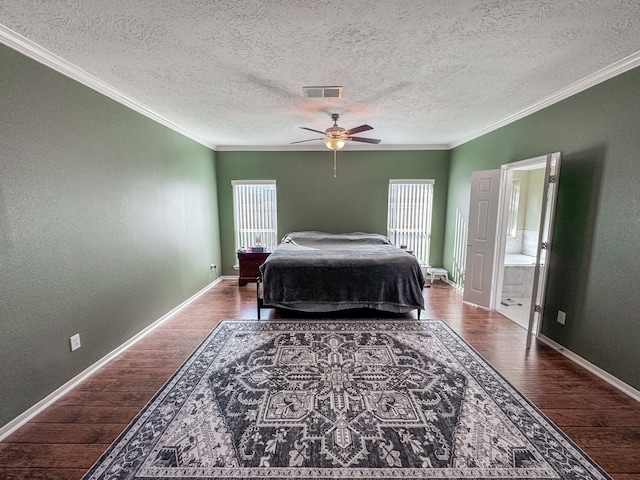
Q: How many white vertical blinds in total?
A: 2